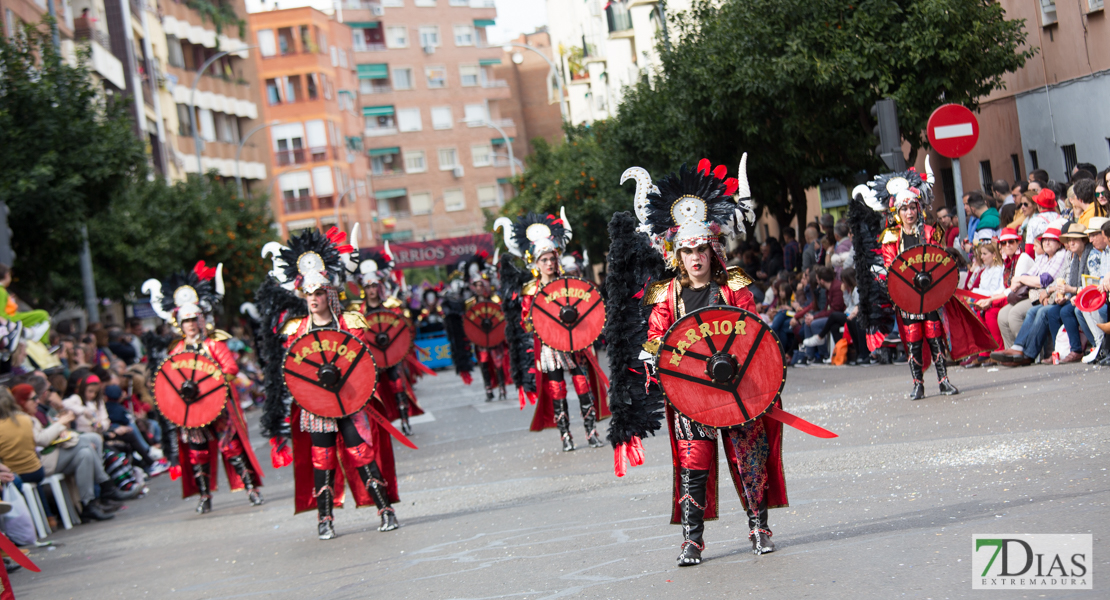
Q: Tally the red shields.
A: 7